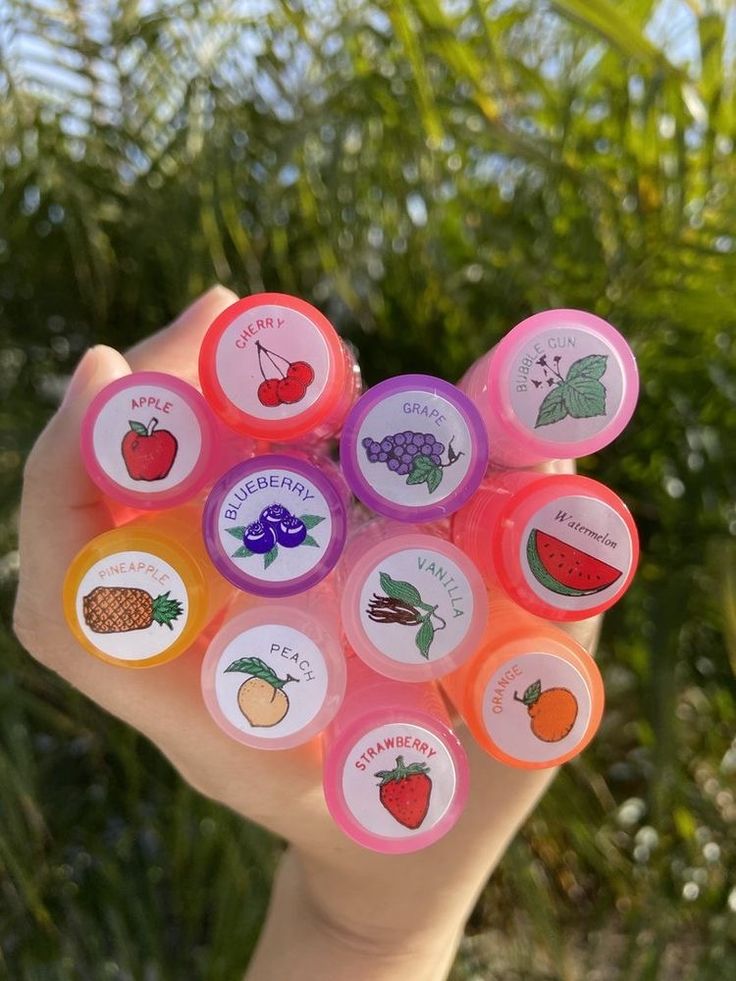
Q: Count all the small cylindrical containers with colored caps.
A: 11